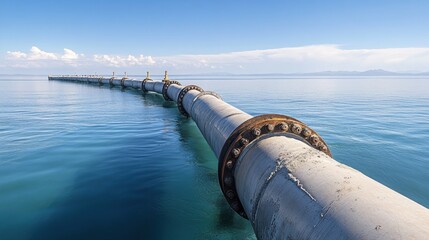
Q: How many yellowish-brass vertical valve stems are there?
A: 4